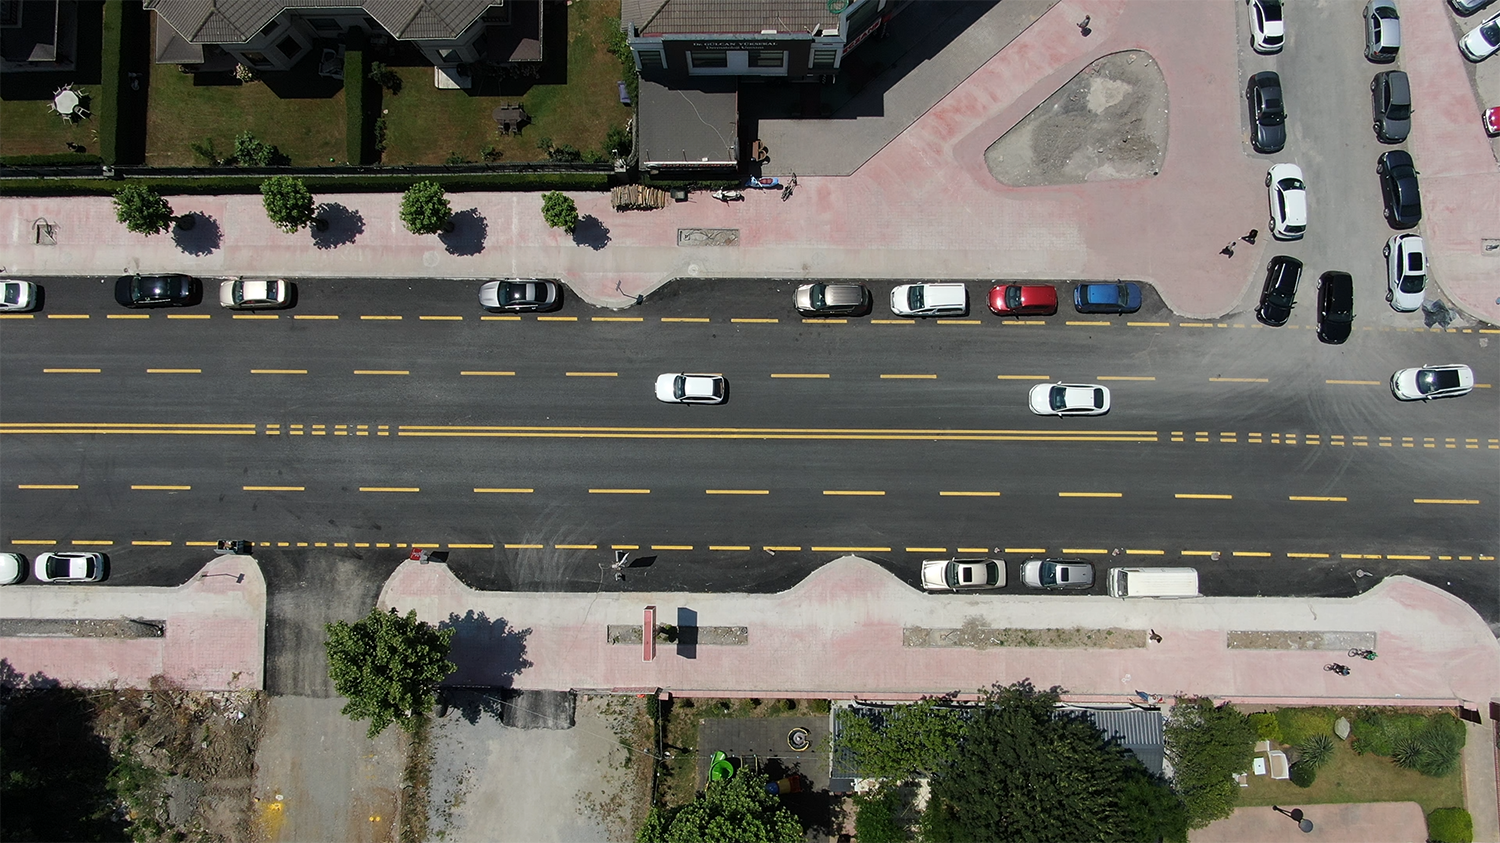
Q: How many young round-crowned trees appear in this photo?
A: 4